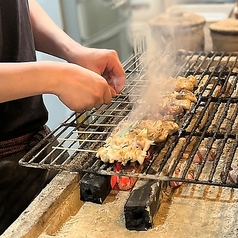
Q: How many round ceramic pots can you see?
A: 2